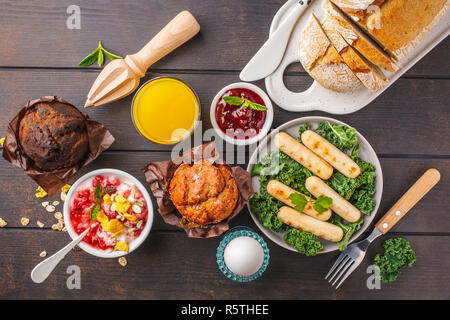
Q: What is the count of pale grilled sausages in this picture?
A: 5